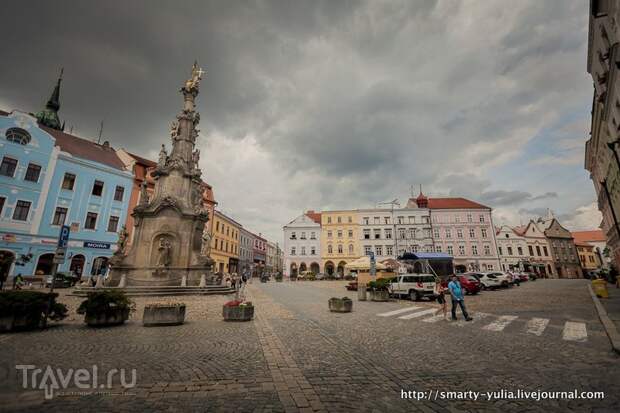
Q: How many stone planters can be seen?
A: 6